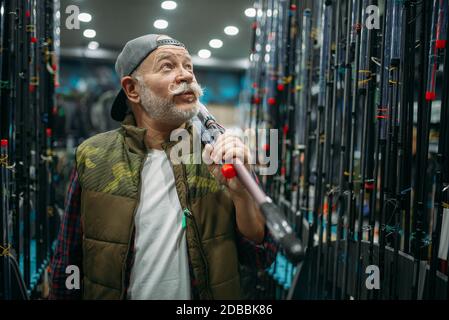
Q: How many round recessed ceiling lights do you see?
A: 9